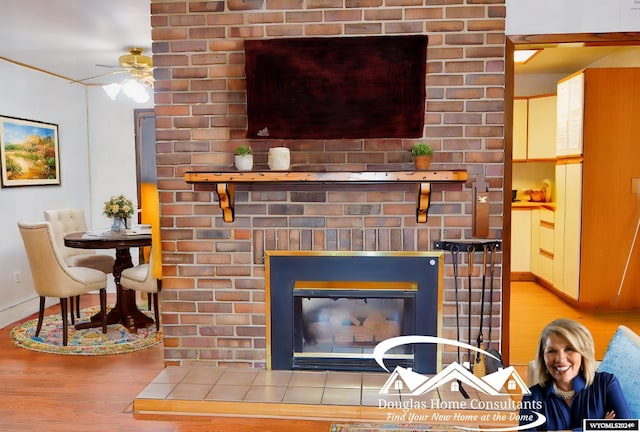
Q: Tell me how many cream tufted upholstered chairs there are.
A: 3